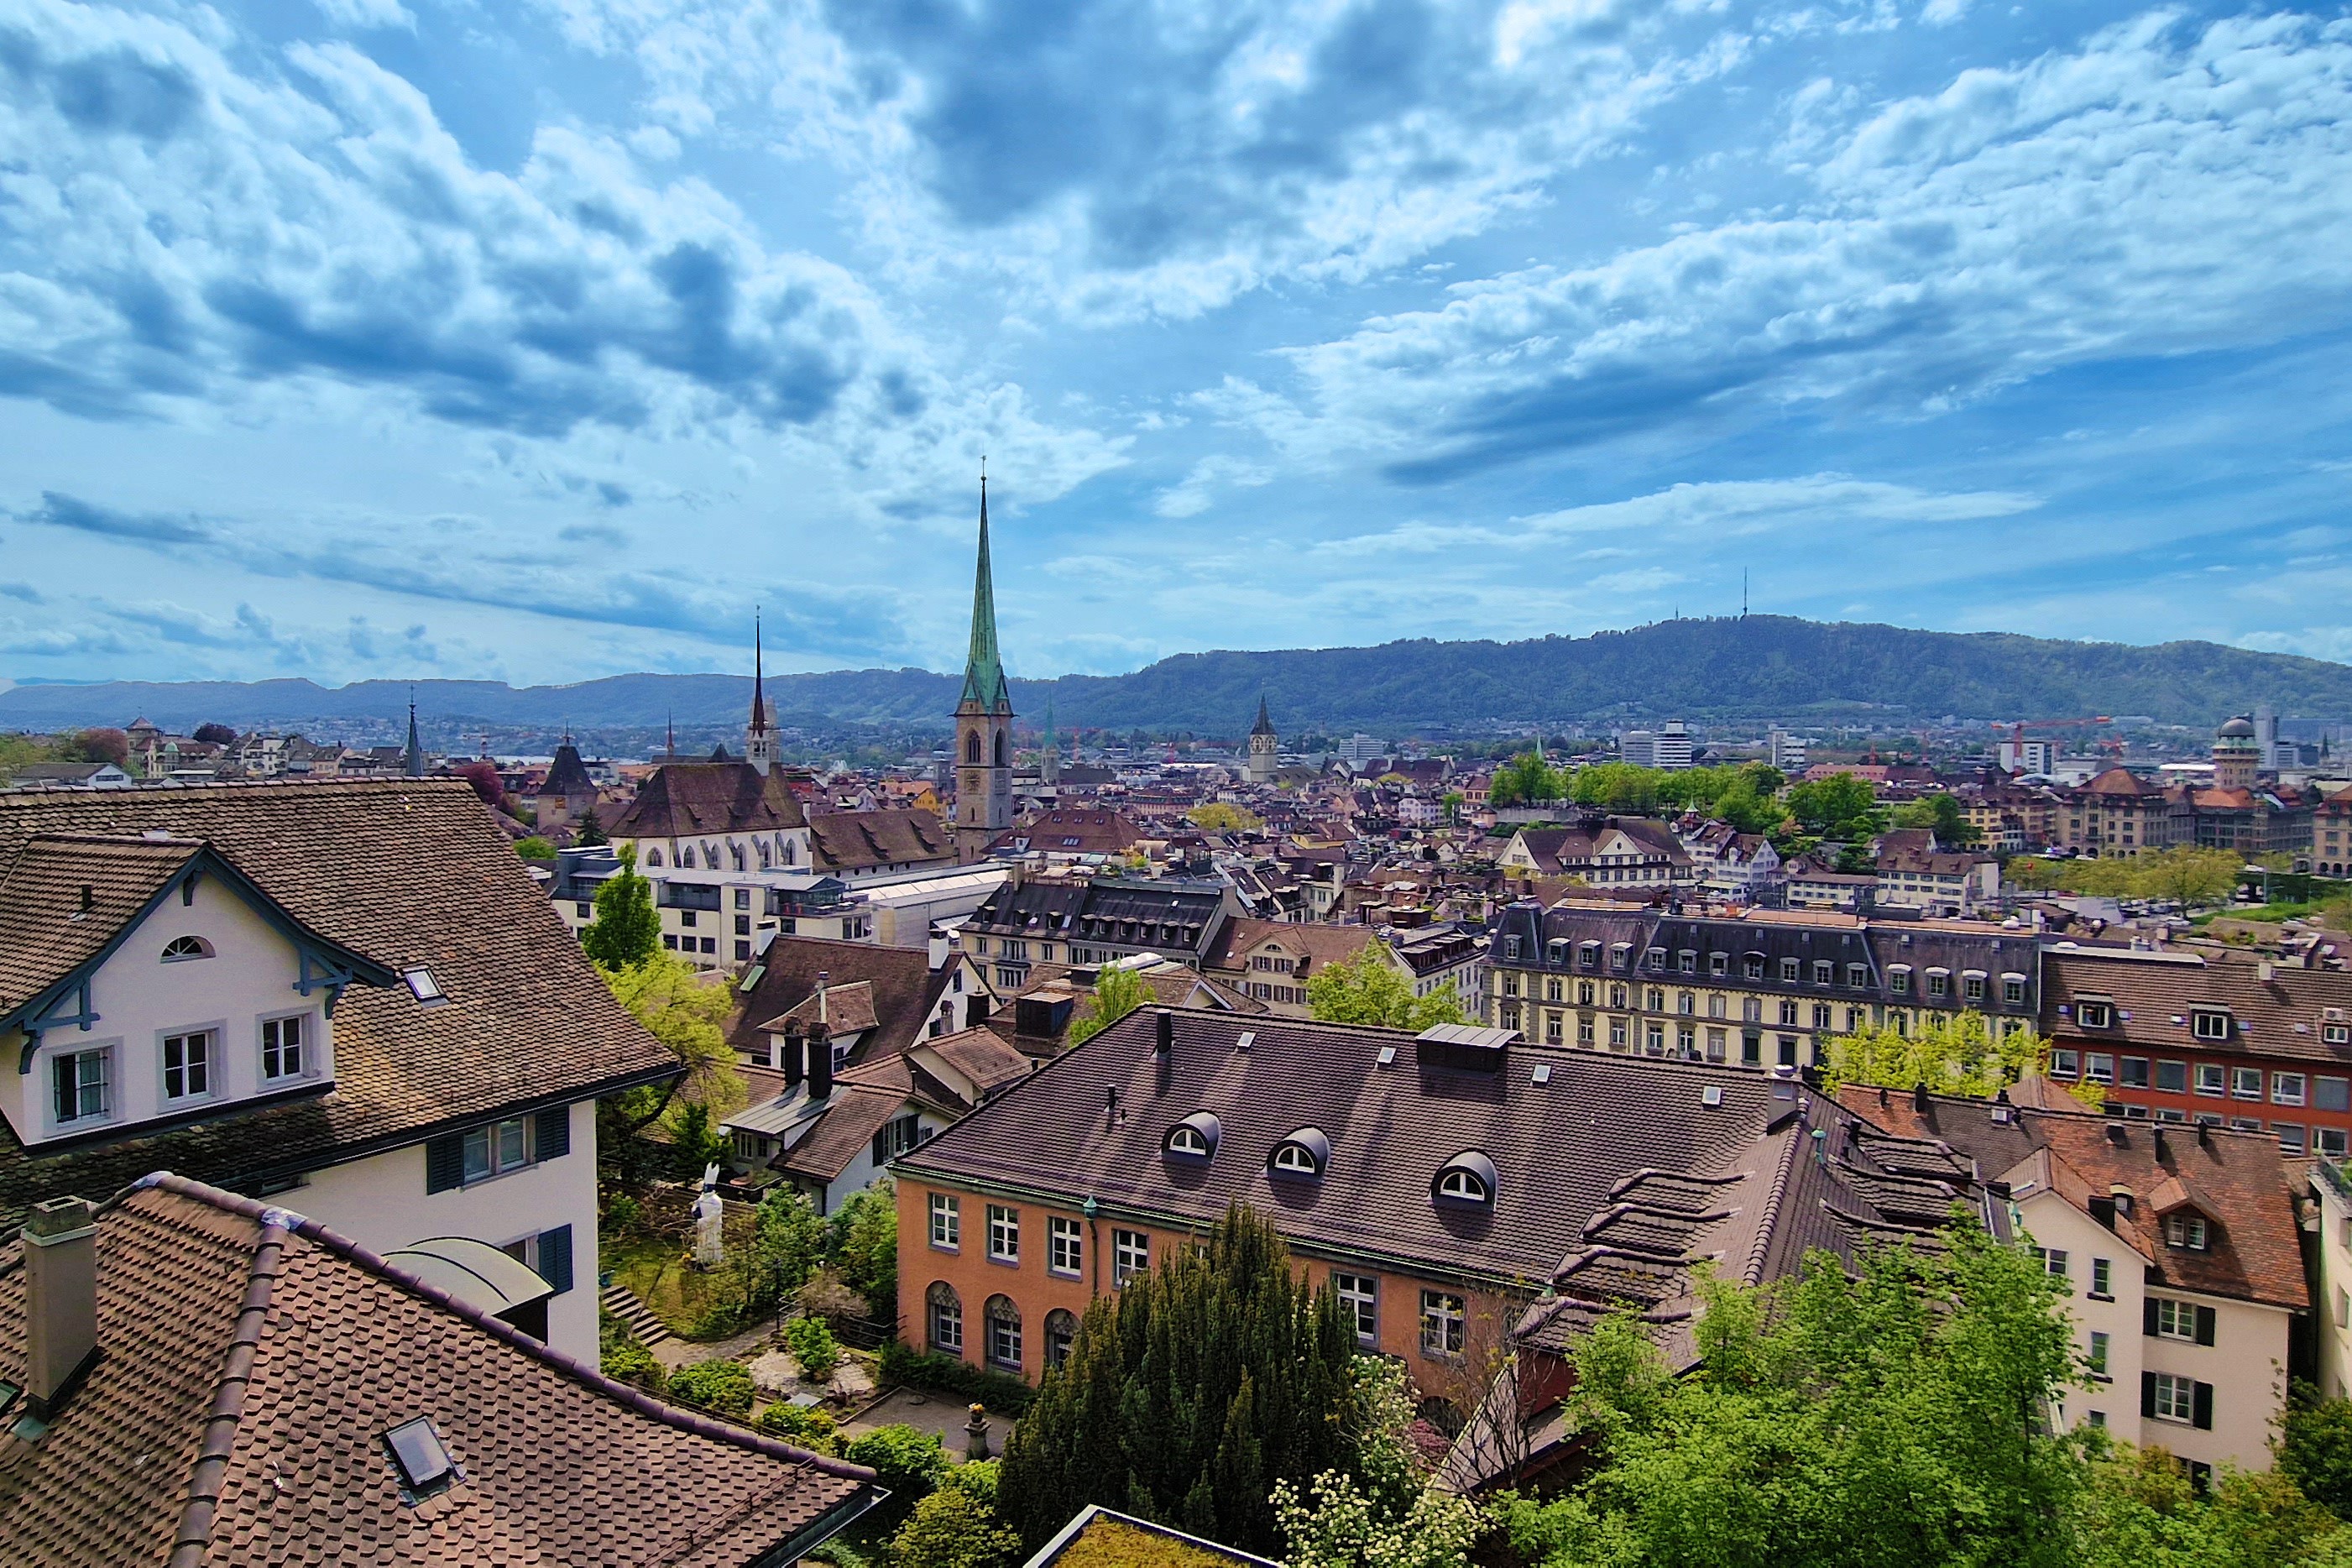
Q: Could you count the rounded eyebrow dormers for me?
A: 3